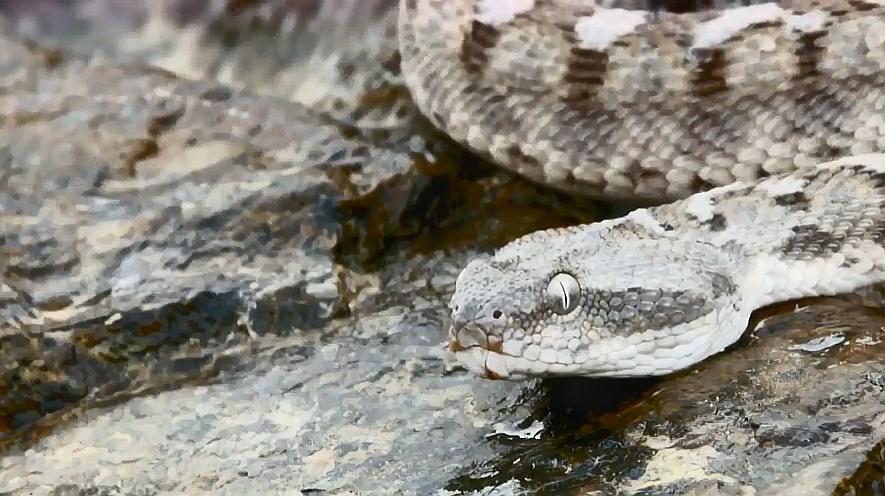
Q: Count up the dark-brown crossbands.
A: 4